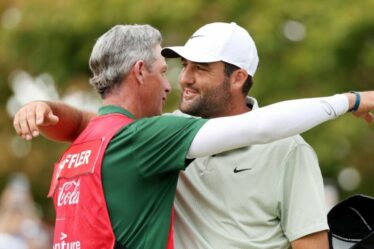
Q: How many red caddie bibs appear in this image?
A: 1